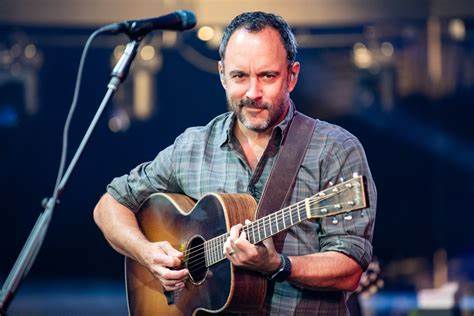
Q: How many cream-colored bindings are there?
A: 1